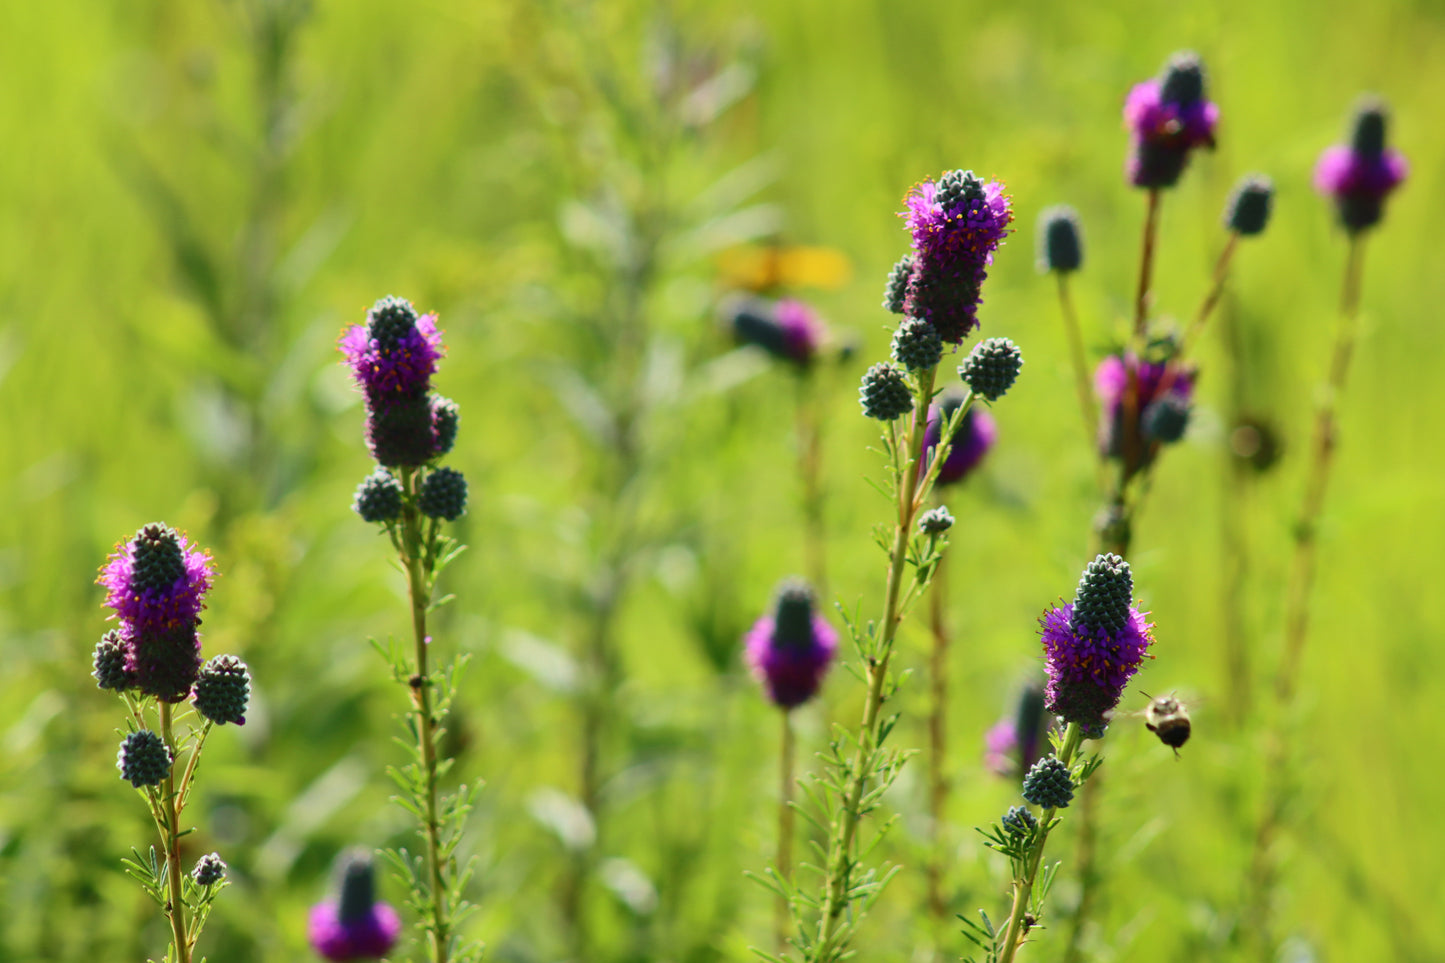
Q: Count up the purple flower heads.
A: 12